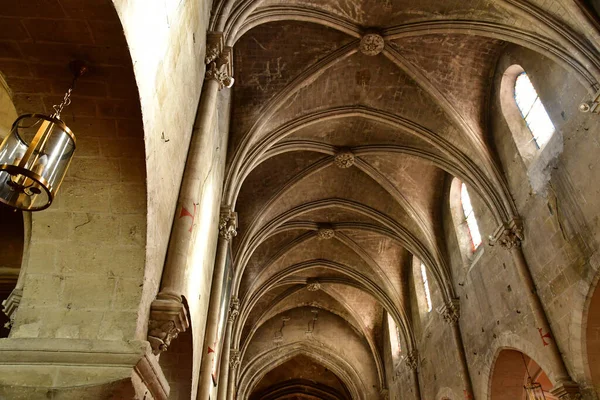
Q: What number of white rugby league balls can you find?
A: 0